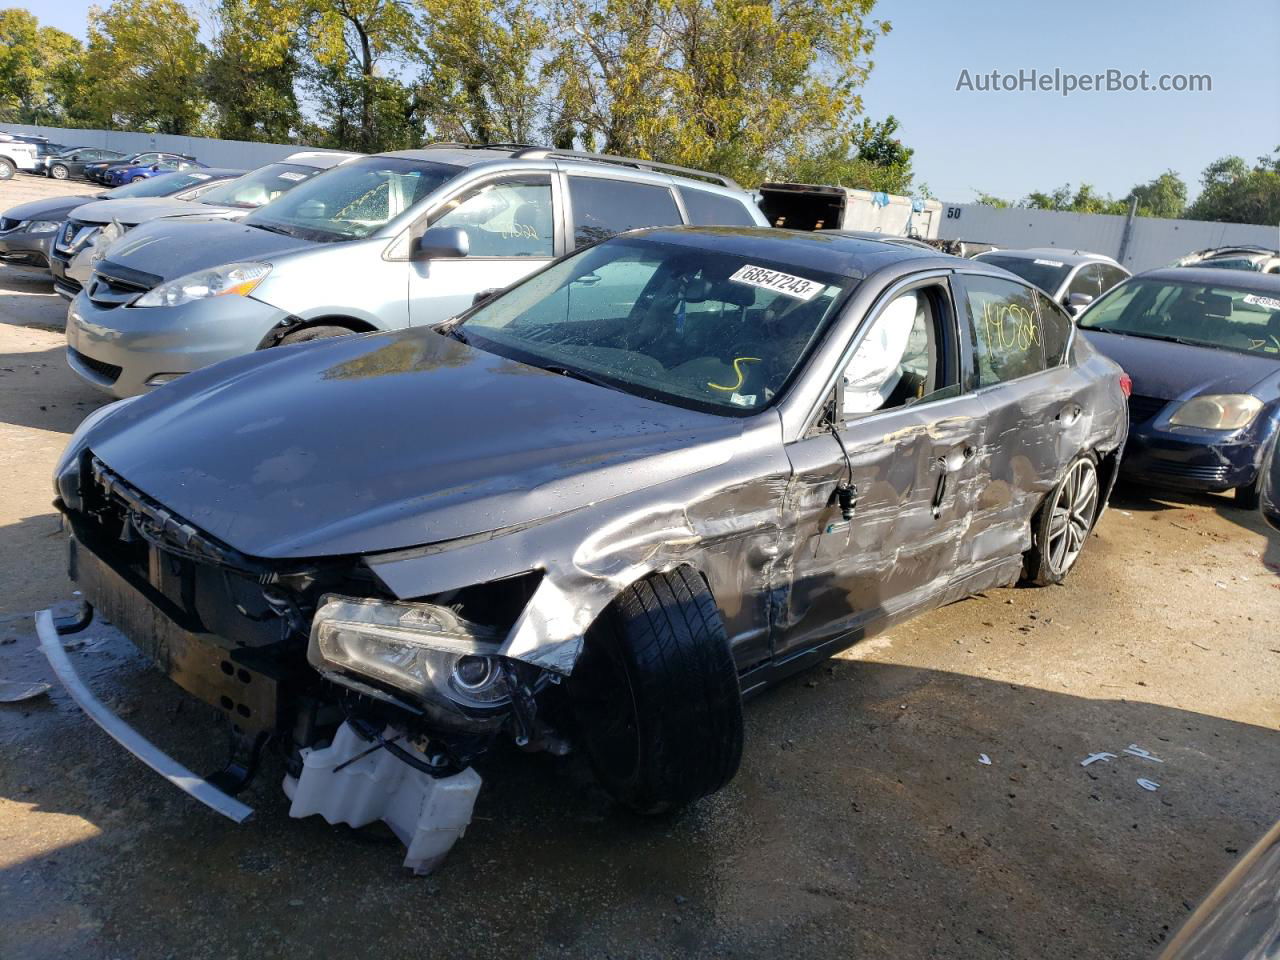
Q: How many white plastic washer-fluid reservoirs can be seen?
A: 1